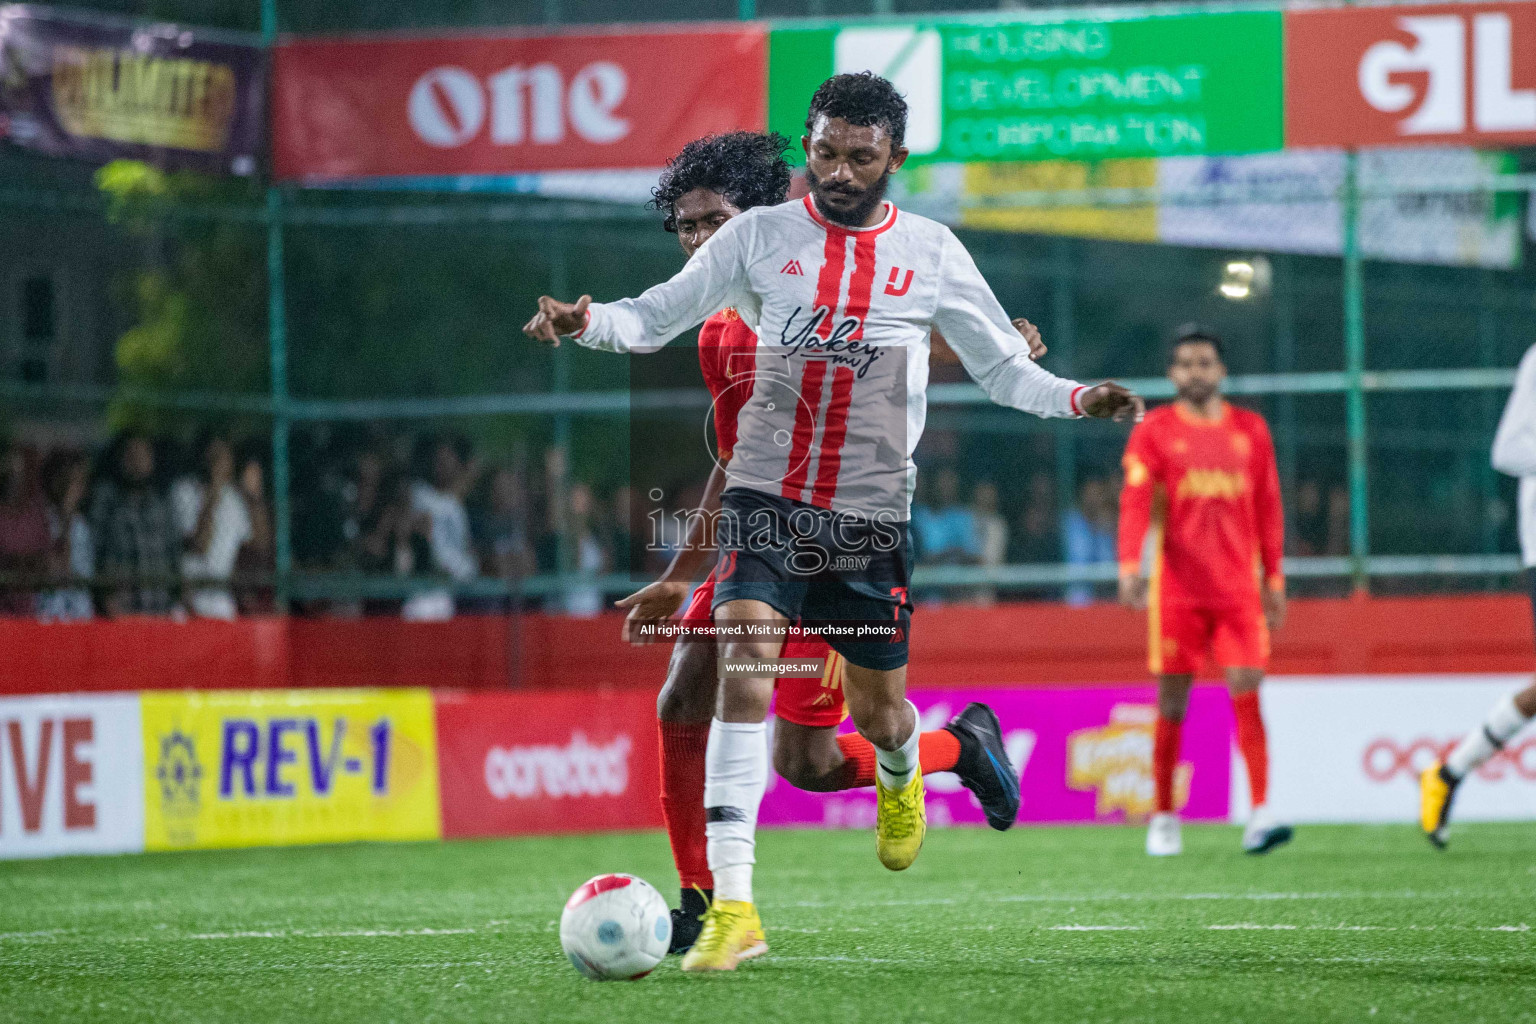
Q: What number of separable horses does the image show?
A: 0